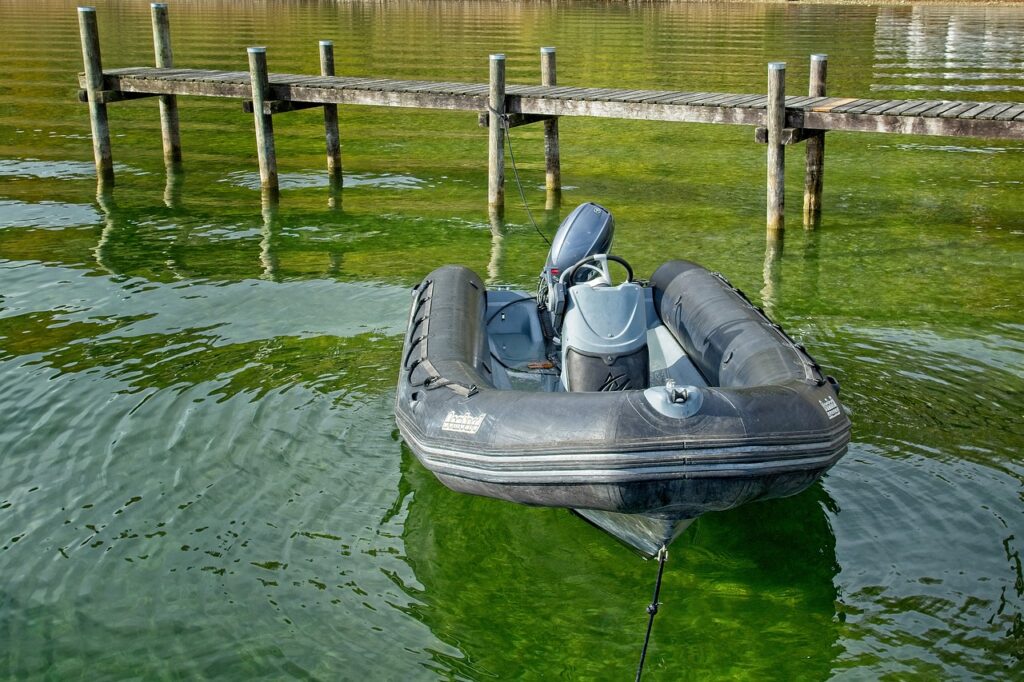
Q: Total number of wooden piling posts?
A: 8